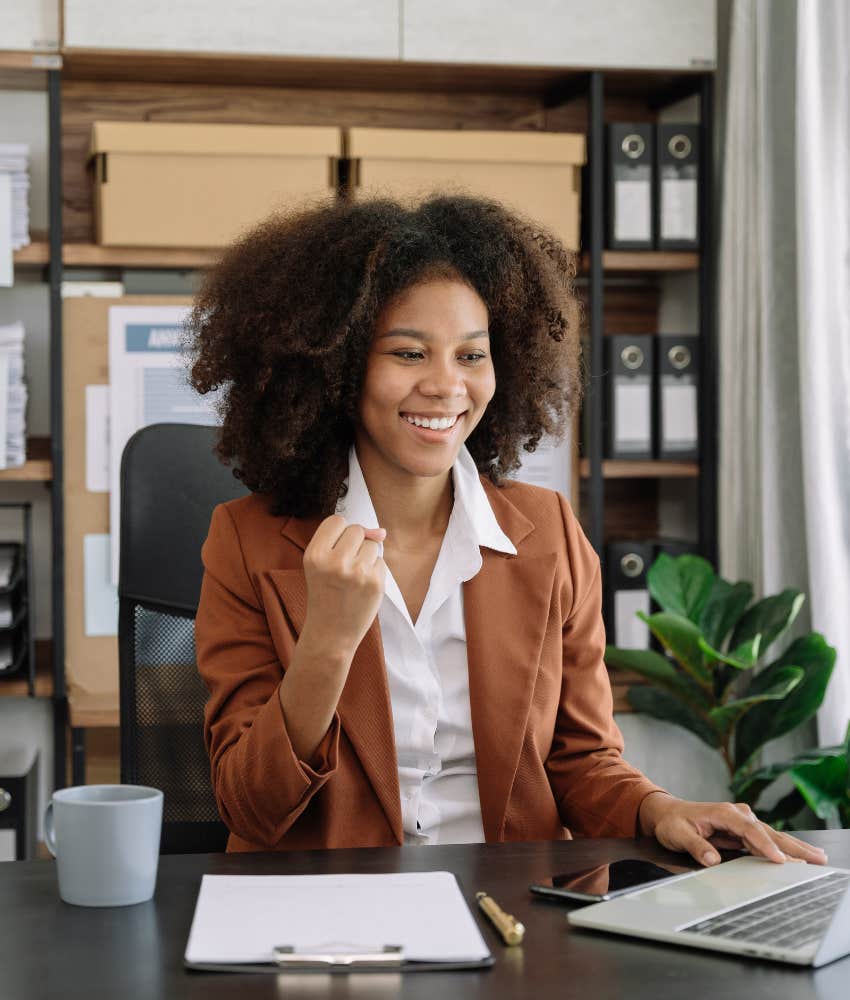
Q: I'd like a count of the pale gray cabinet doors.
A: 3